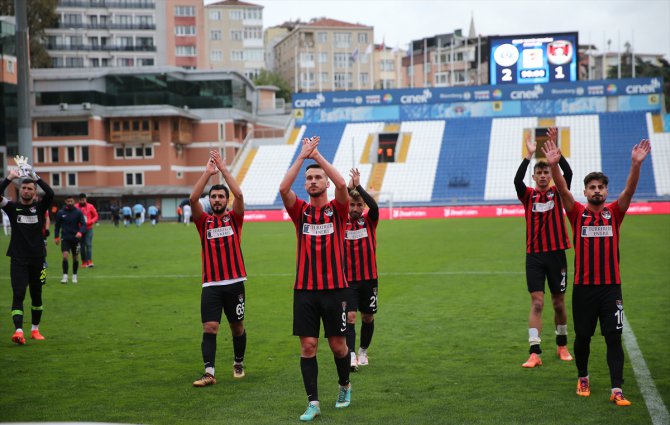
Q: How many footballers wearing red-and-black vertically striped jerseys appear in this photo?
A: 5